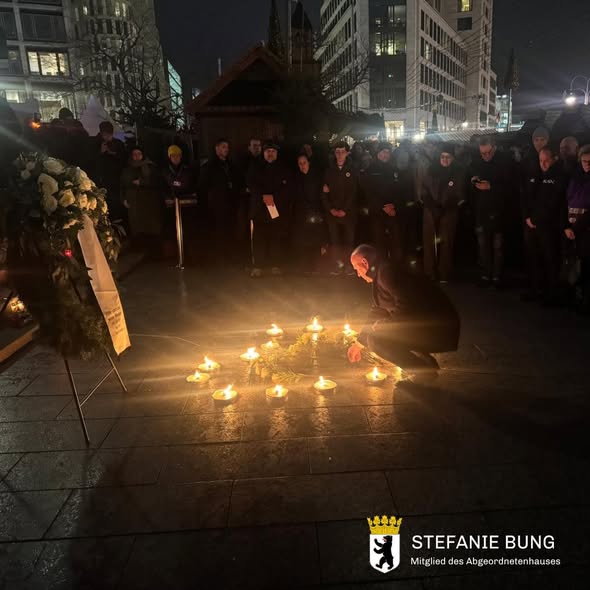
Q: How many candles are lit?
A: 11